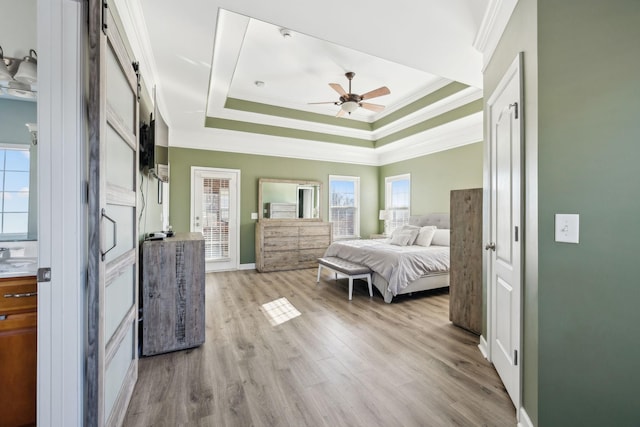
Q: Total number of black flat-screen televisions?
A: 1